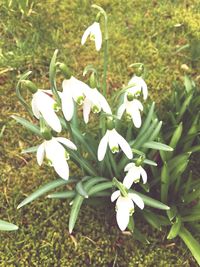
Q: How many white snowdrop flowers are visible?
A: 10